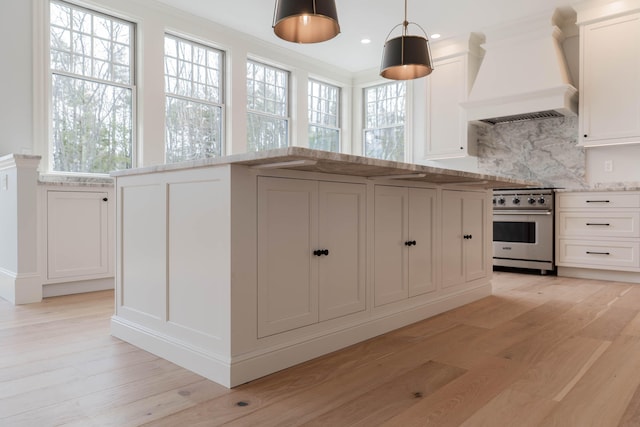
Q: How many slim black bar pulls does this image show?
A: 3